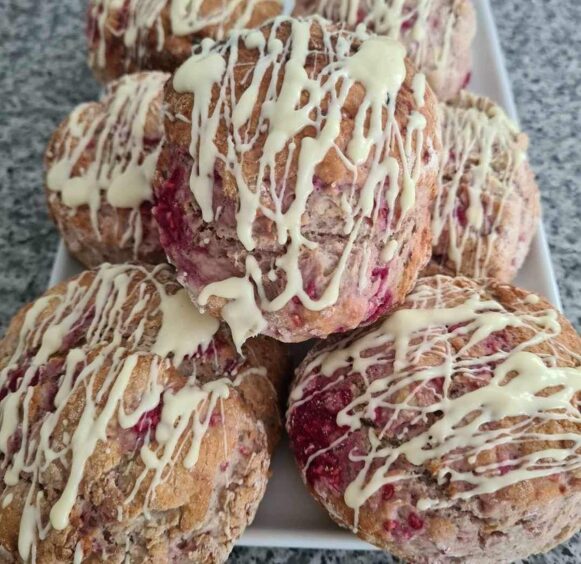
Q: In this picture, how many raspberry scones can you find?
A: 7